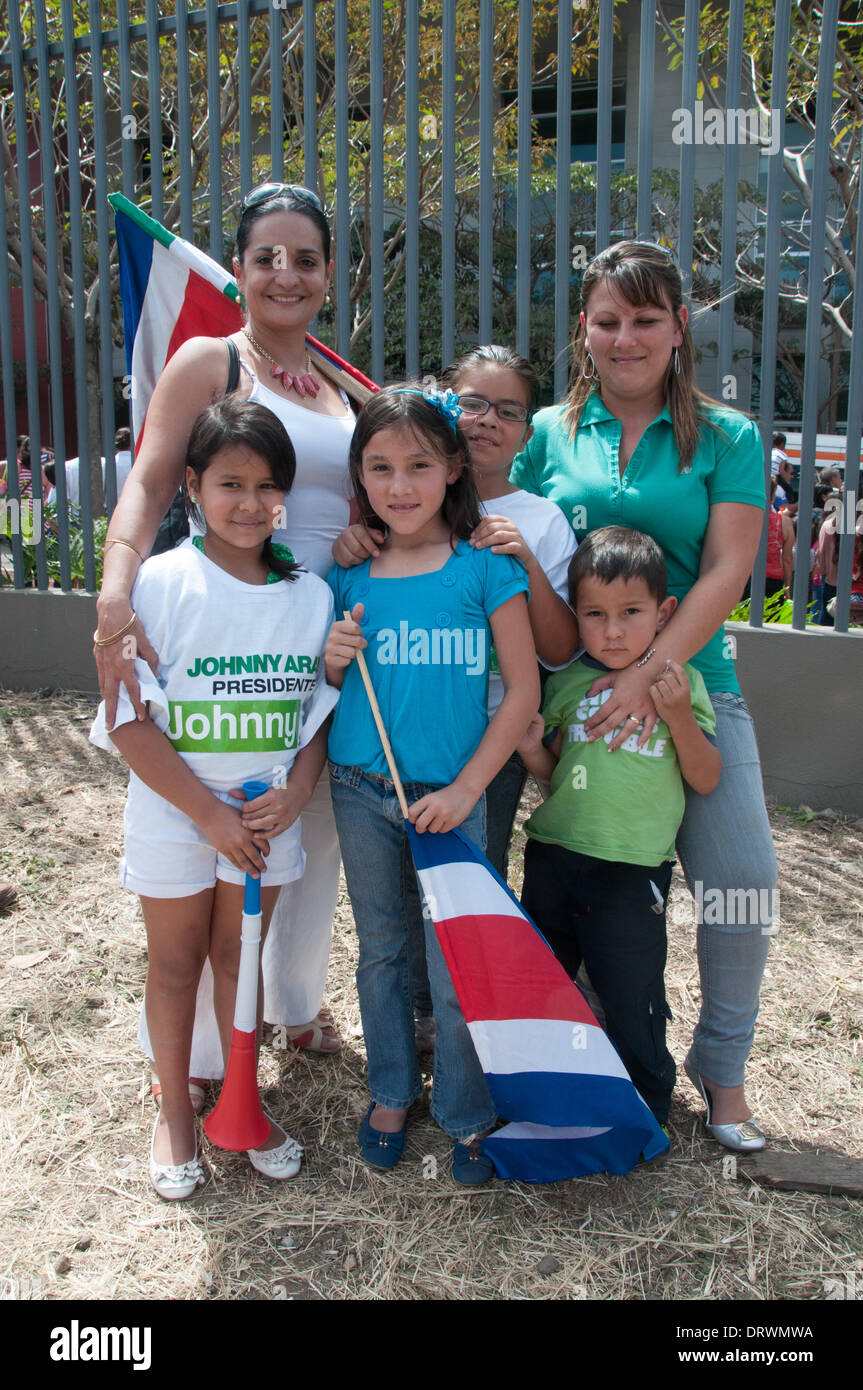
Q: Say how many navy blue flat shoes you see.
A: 2